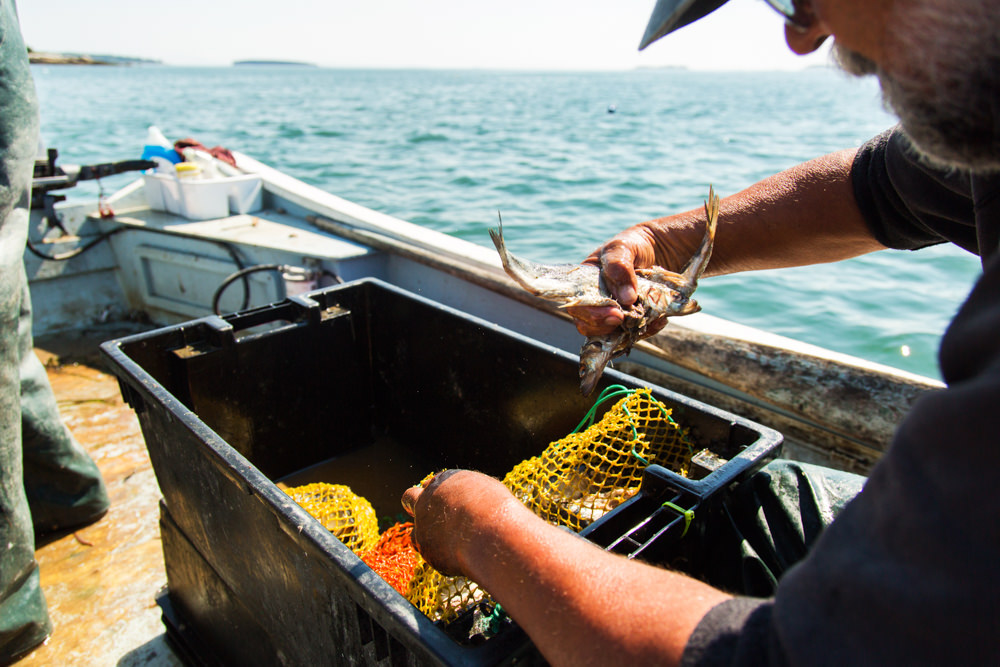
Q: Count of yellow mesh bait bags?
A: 3